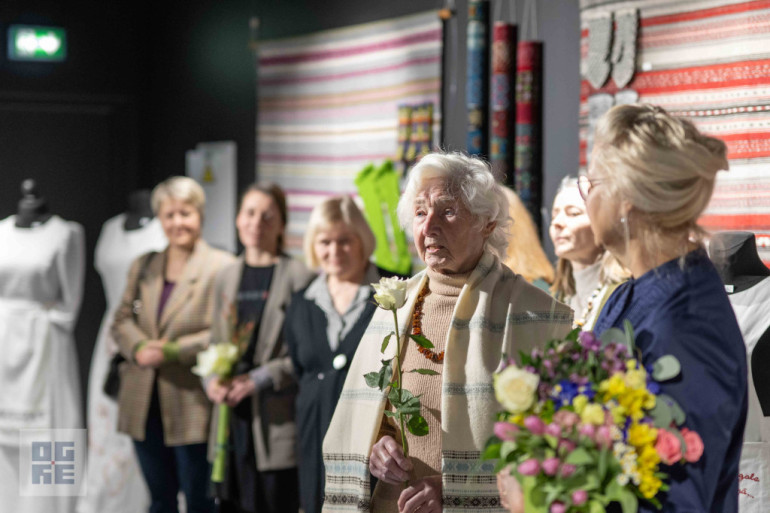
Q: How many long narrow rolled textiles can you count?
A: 3